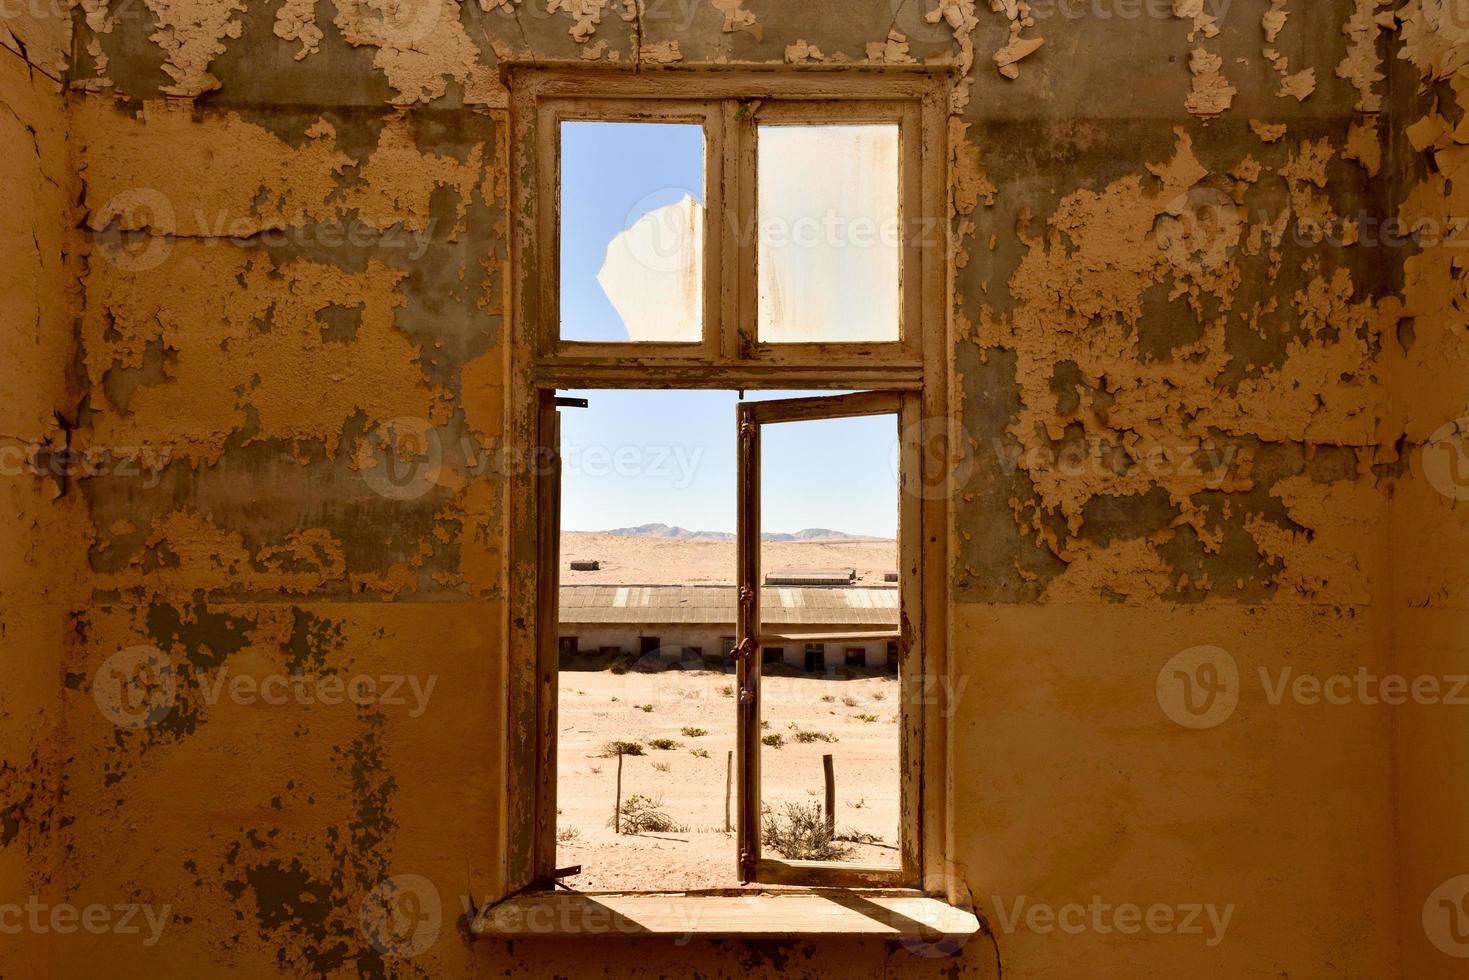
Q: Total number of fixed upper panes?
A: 2